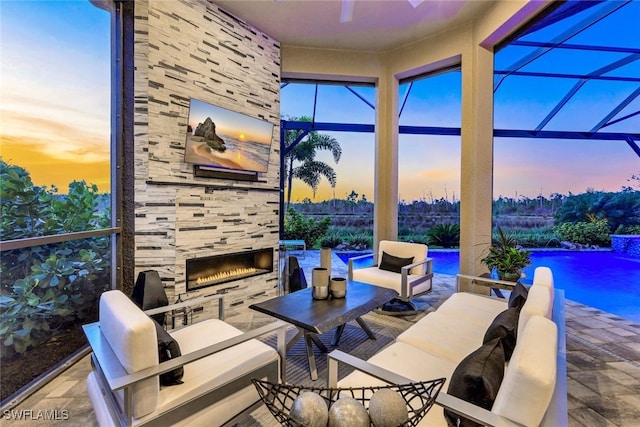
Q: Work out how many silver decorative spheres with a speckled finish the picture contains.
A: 3